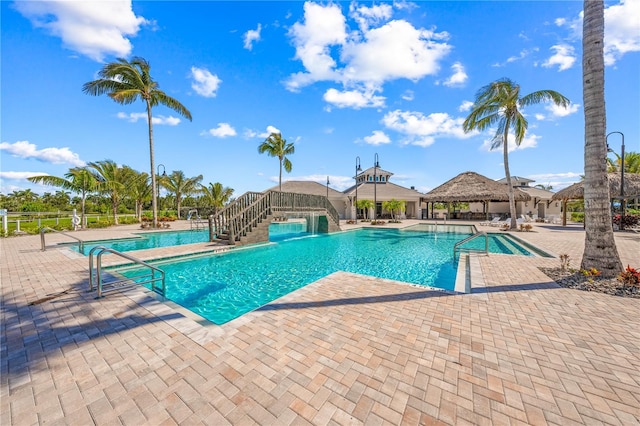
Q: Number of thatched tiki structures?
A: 2